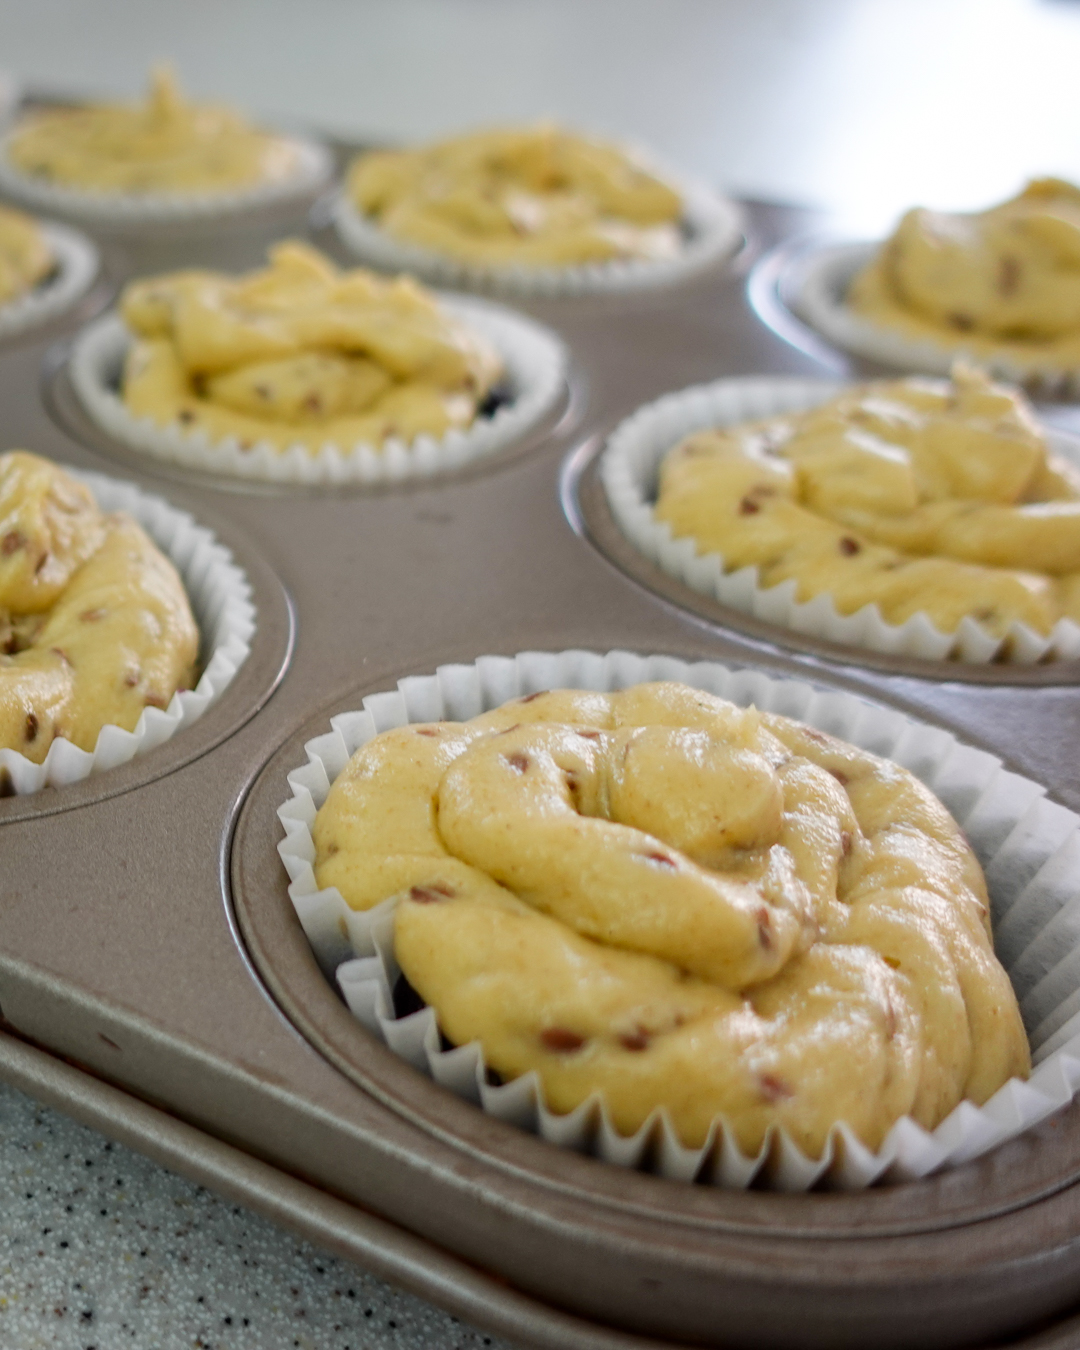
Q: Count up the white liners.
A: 8